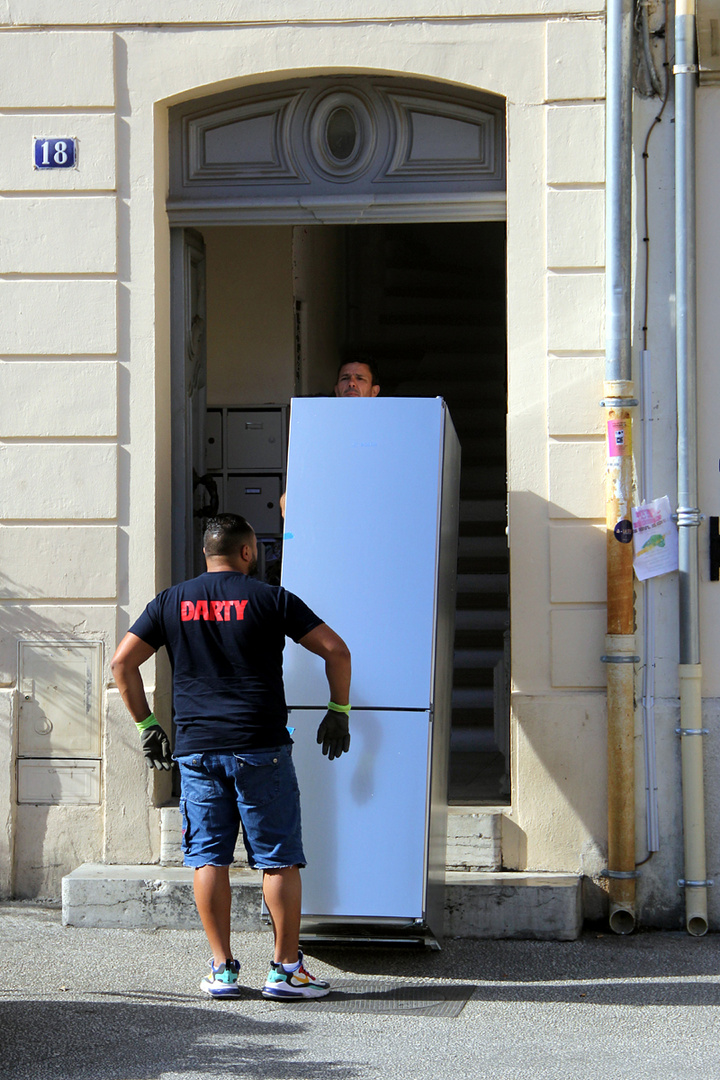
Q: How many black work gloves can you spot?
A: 2